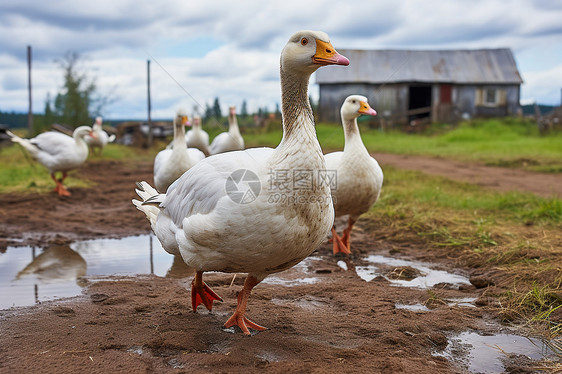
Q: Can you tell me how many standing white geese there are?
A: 7